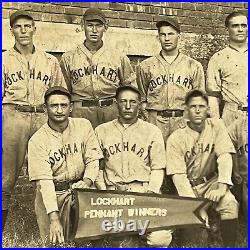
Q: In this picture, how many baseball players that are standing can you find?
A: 4